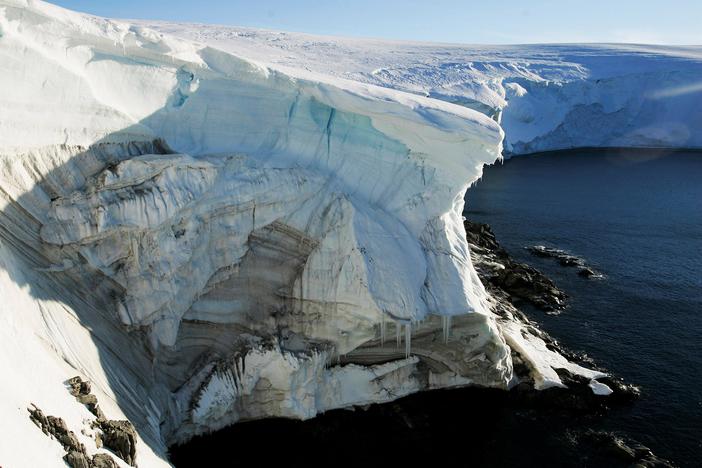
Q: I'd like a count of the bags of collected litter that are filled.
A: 0